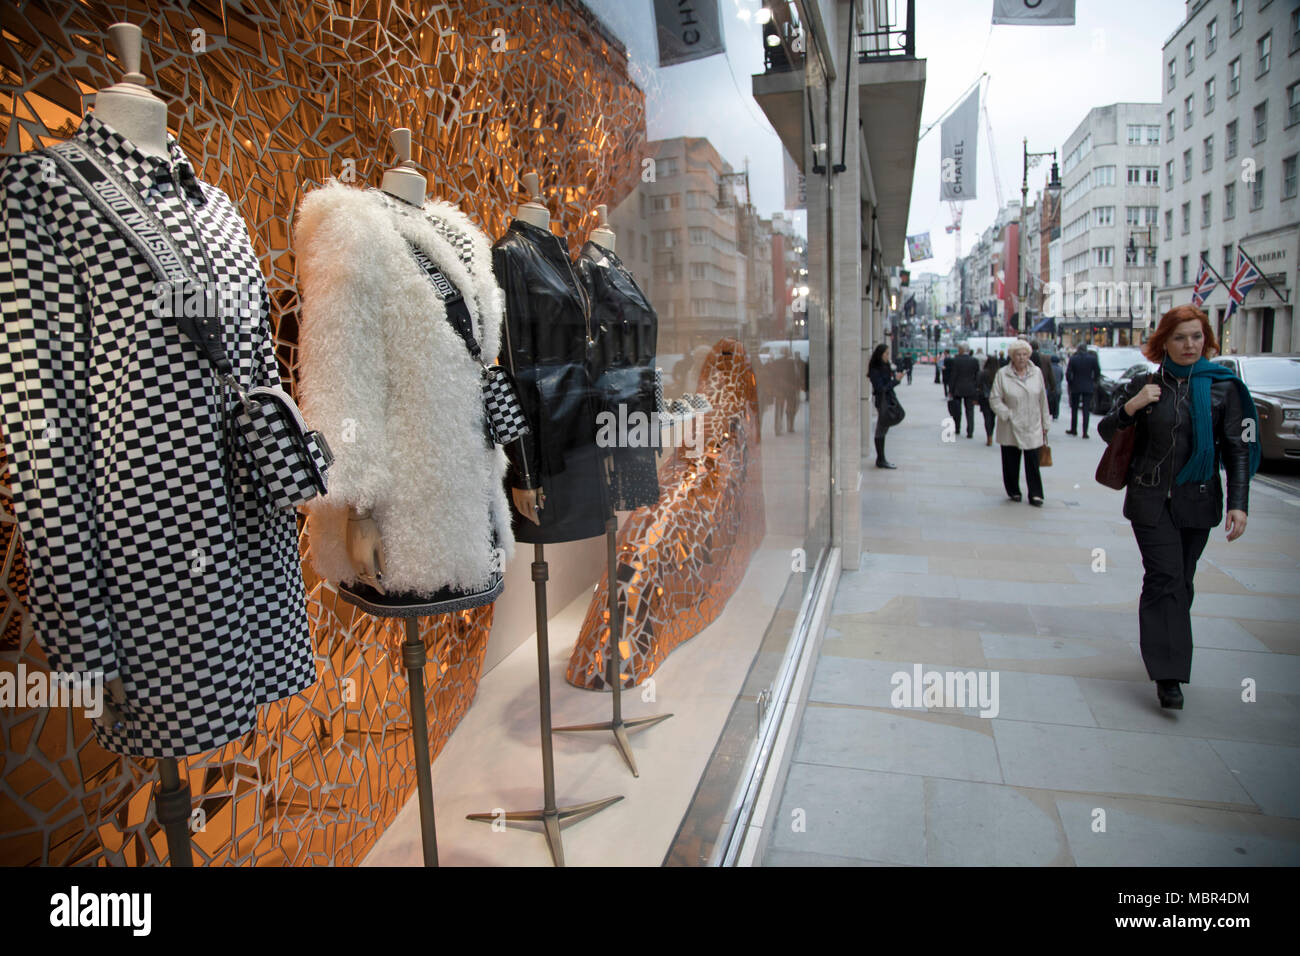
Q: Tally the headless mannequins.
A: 4